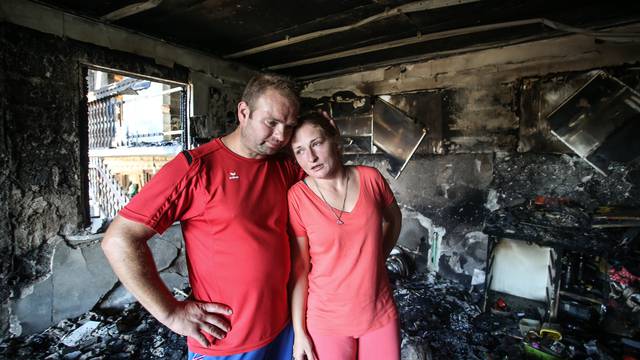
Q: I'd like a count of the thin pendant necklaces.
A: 1